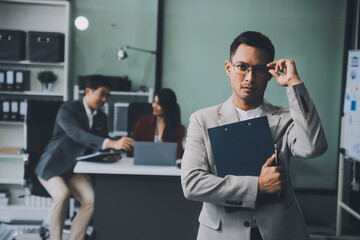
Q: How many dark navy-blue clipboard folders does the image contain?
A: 1